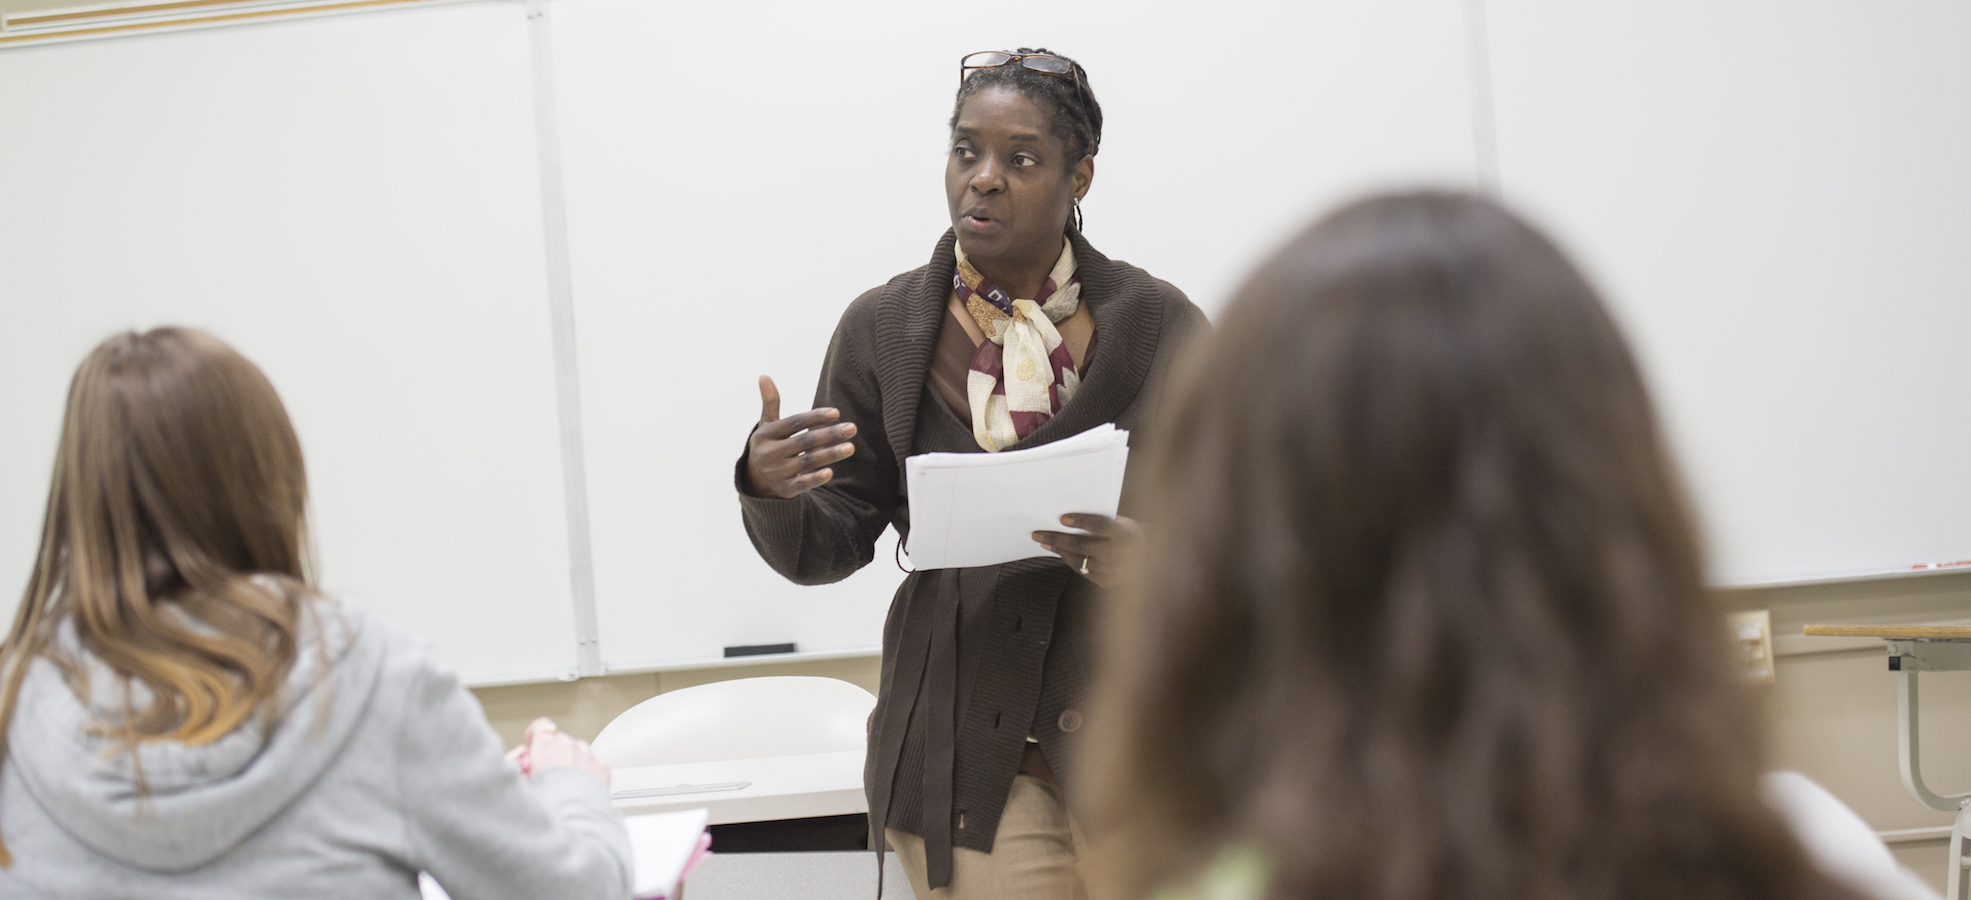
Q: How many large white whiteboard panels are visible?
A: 3